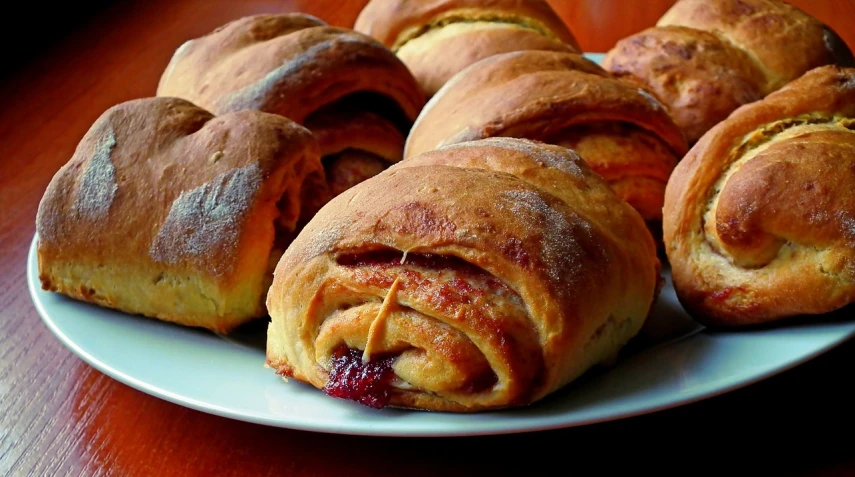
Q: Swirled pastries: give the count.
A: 7